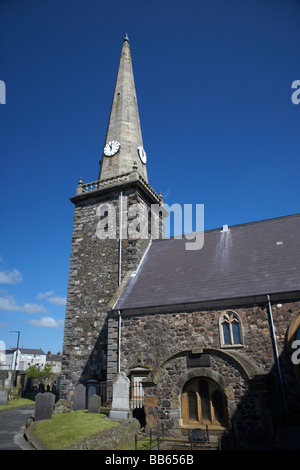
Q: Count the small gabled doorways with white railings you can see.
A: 1